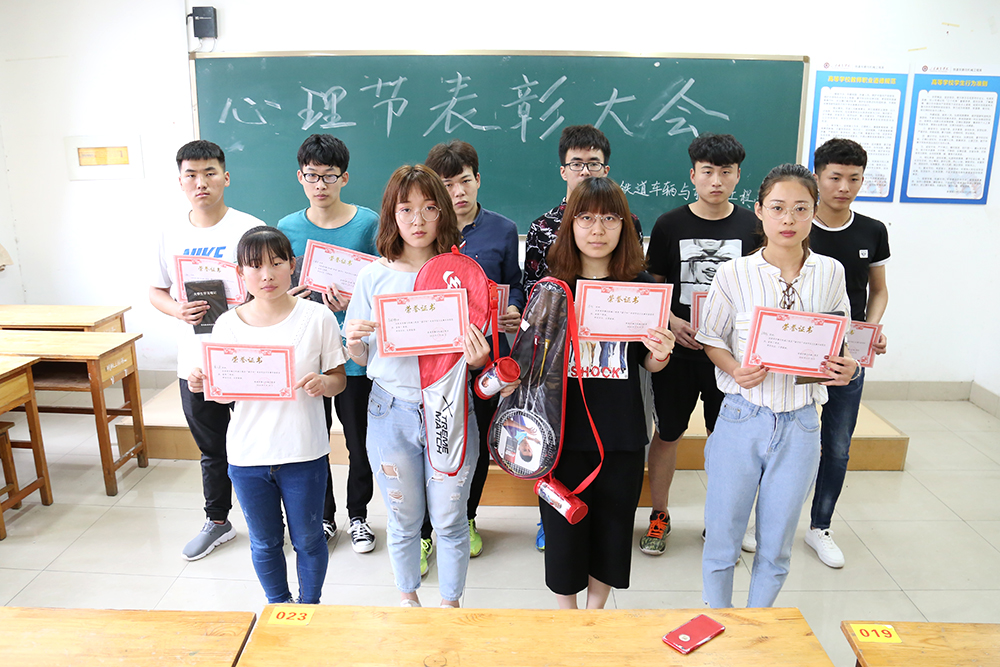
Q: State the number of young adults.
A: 10